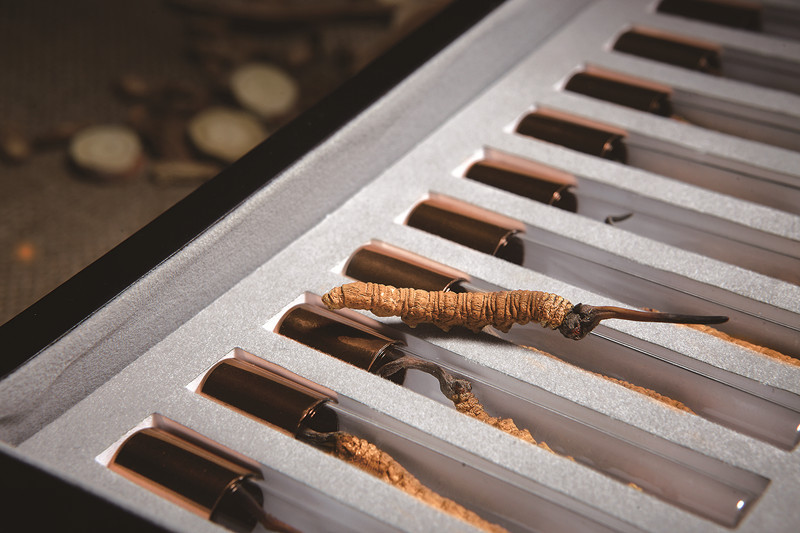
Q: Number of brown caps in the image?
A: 10